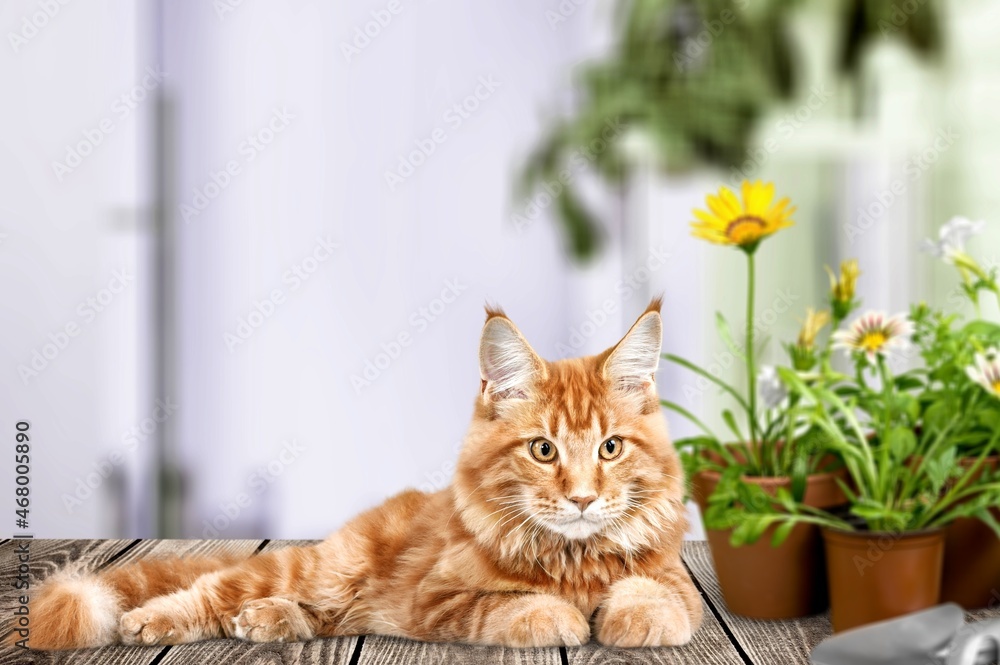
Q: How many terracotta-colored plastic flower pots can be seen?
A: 3